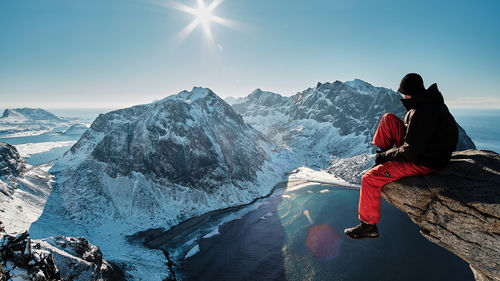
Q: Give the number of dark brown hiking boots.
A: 1